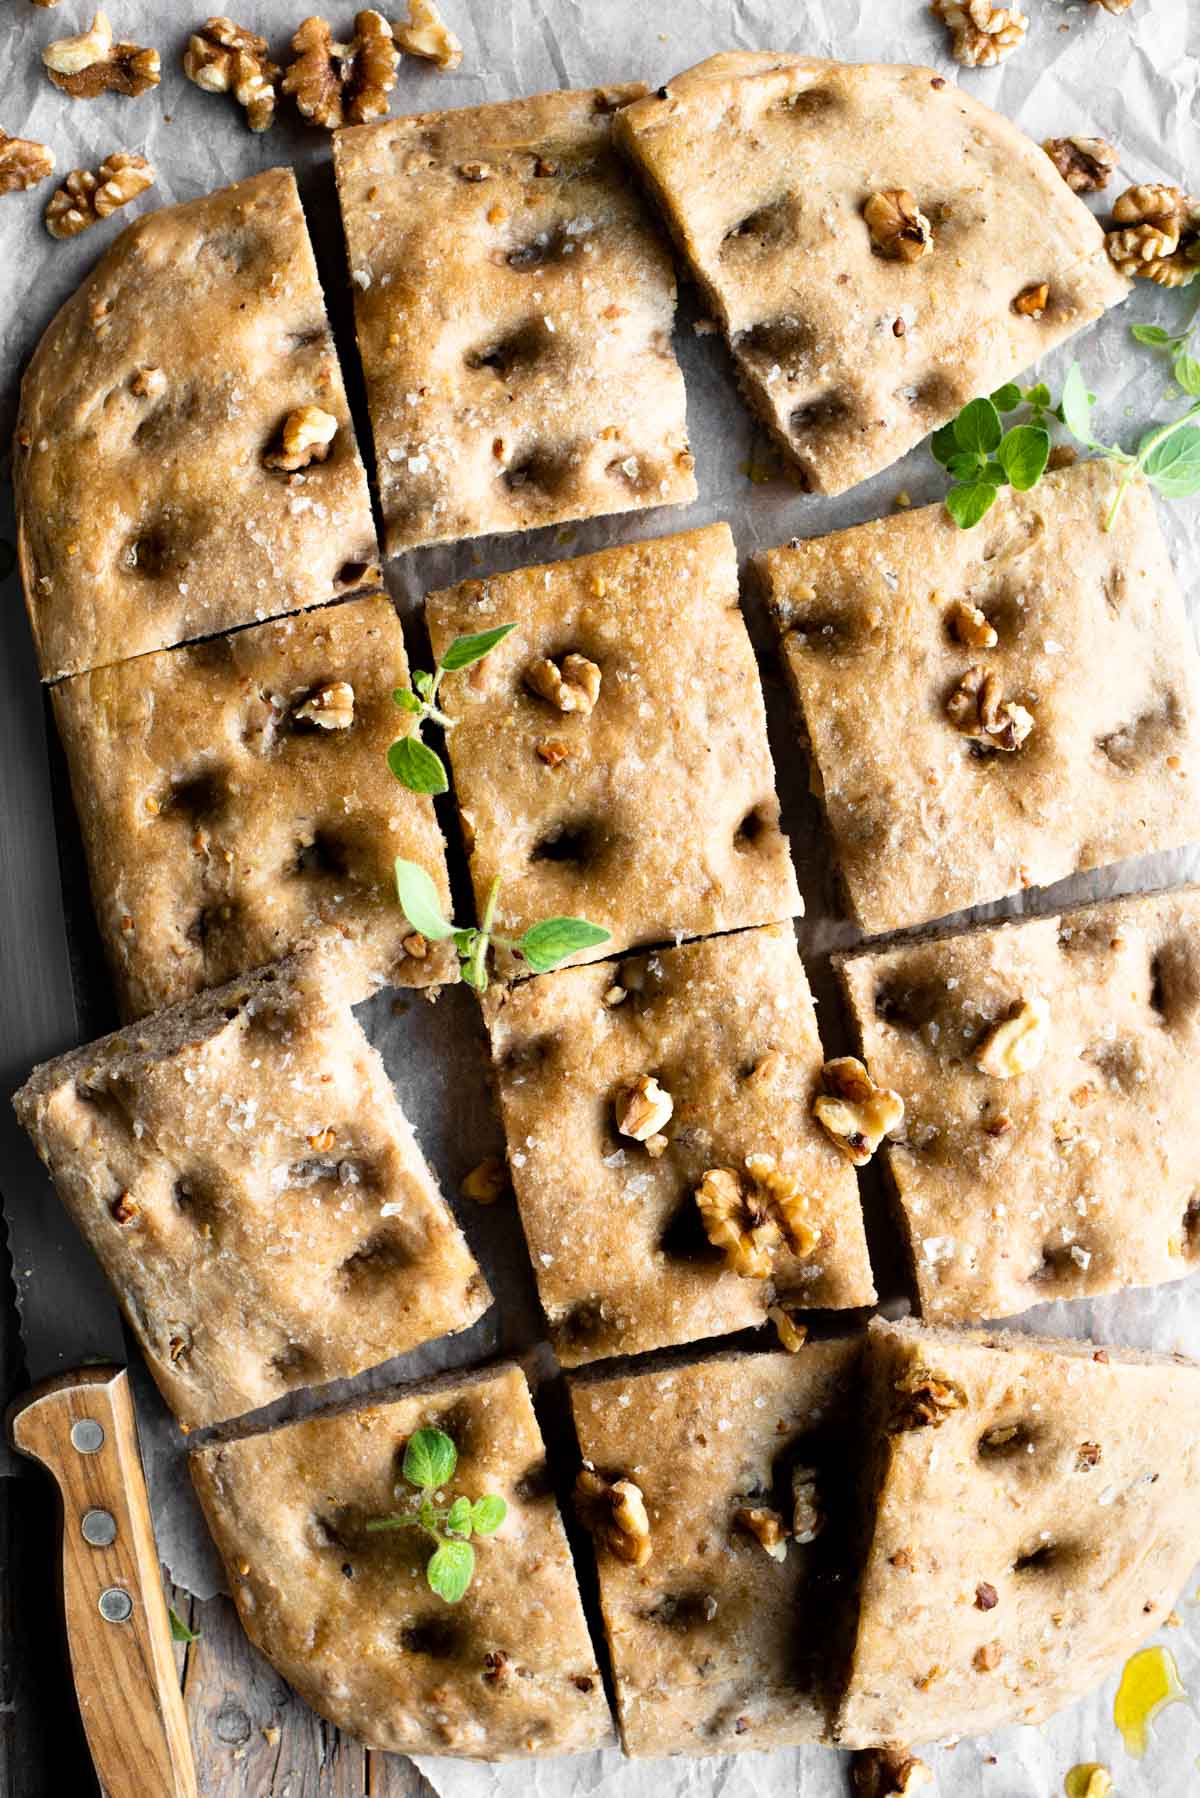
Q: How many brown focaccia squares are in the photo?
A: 12